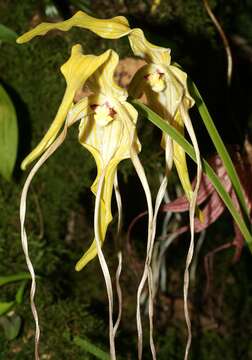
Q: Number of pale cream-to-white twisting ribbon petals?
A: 6